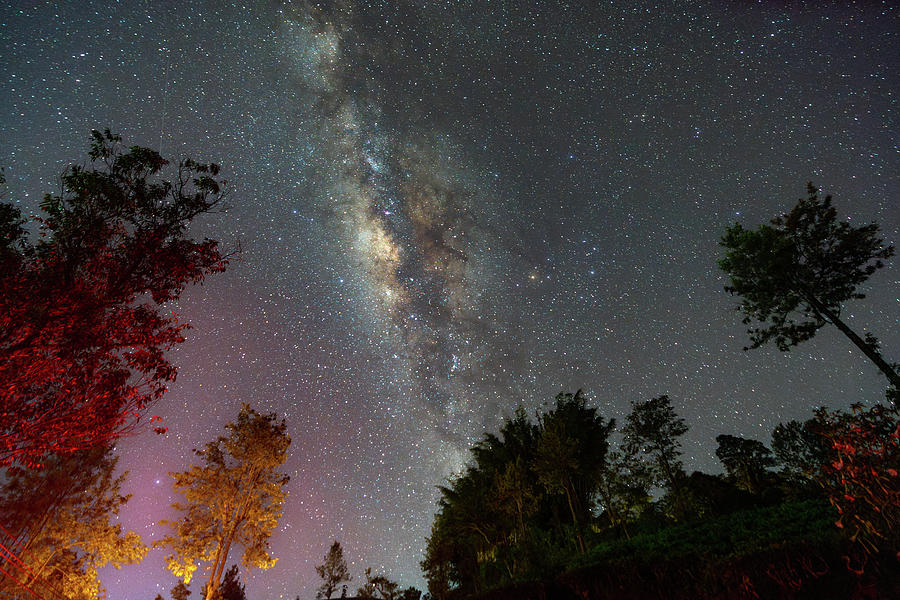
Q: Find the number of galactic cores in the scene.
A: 1